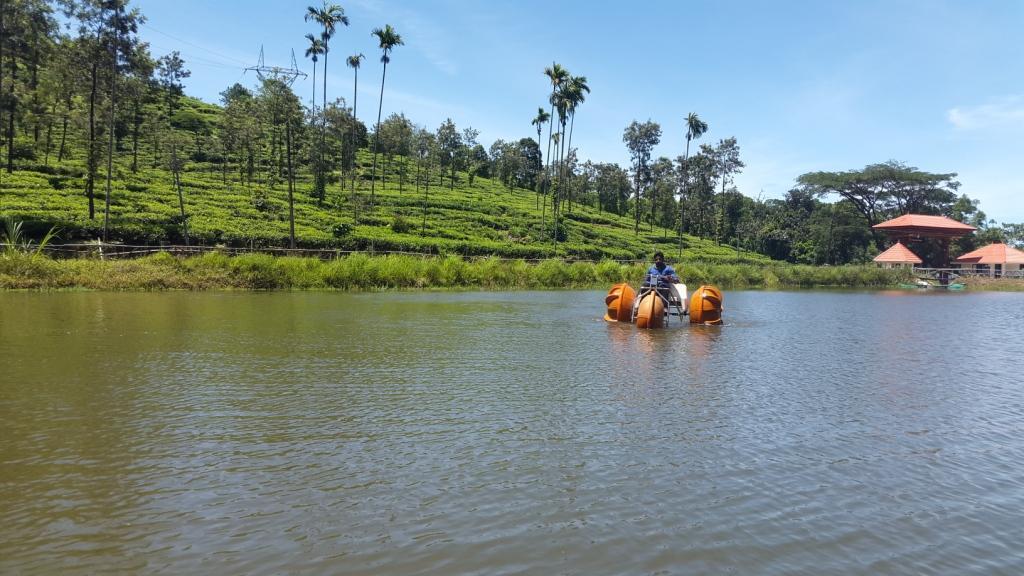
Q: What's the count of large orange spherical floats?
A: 3